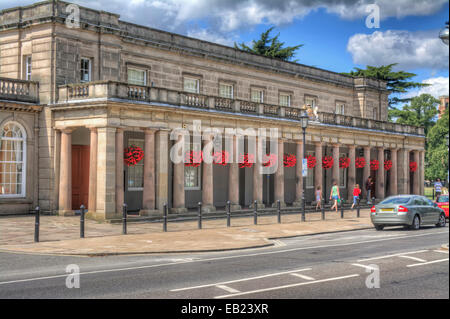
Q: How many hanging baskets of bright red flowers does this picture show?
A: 13